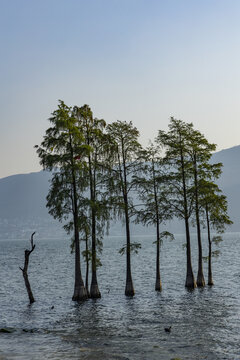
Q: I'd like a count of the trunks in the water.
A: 9